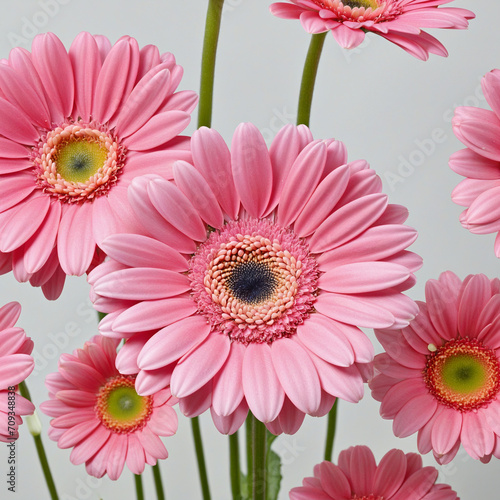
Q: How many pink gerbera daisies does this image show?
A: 8